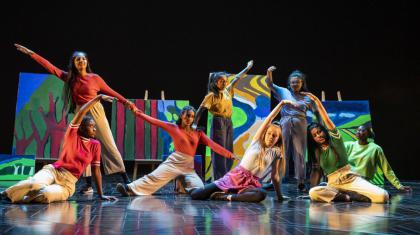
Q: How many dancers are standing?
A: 3